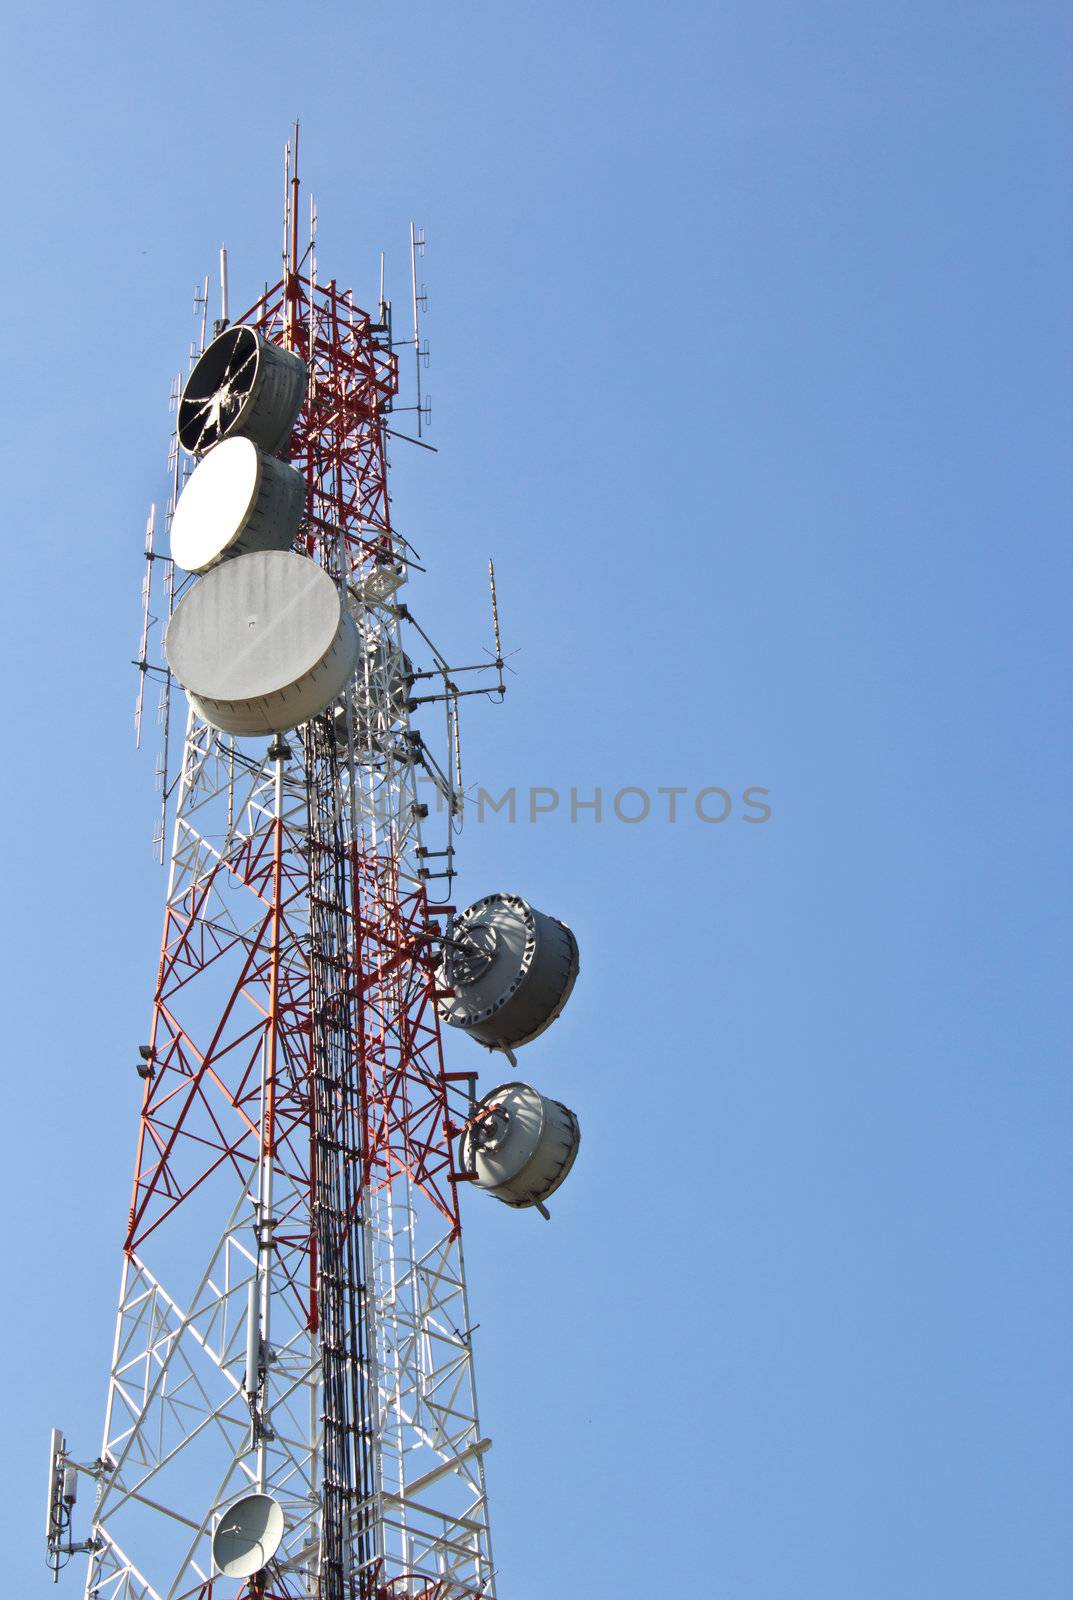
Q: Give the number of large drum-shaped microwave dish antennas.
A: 5